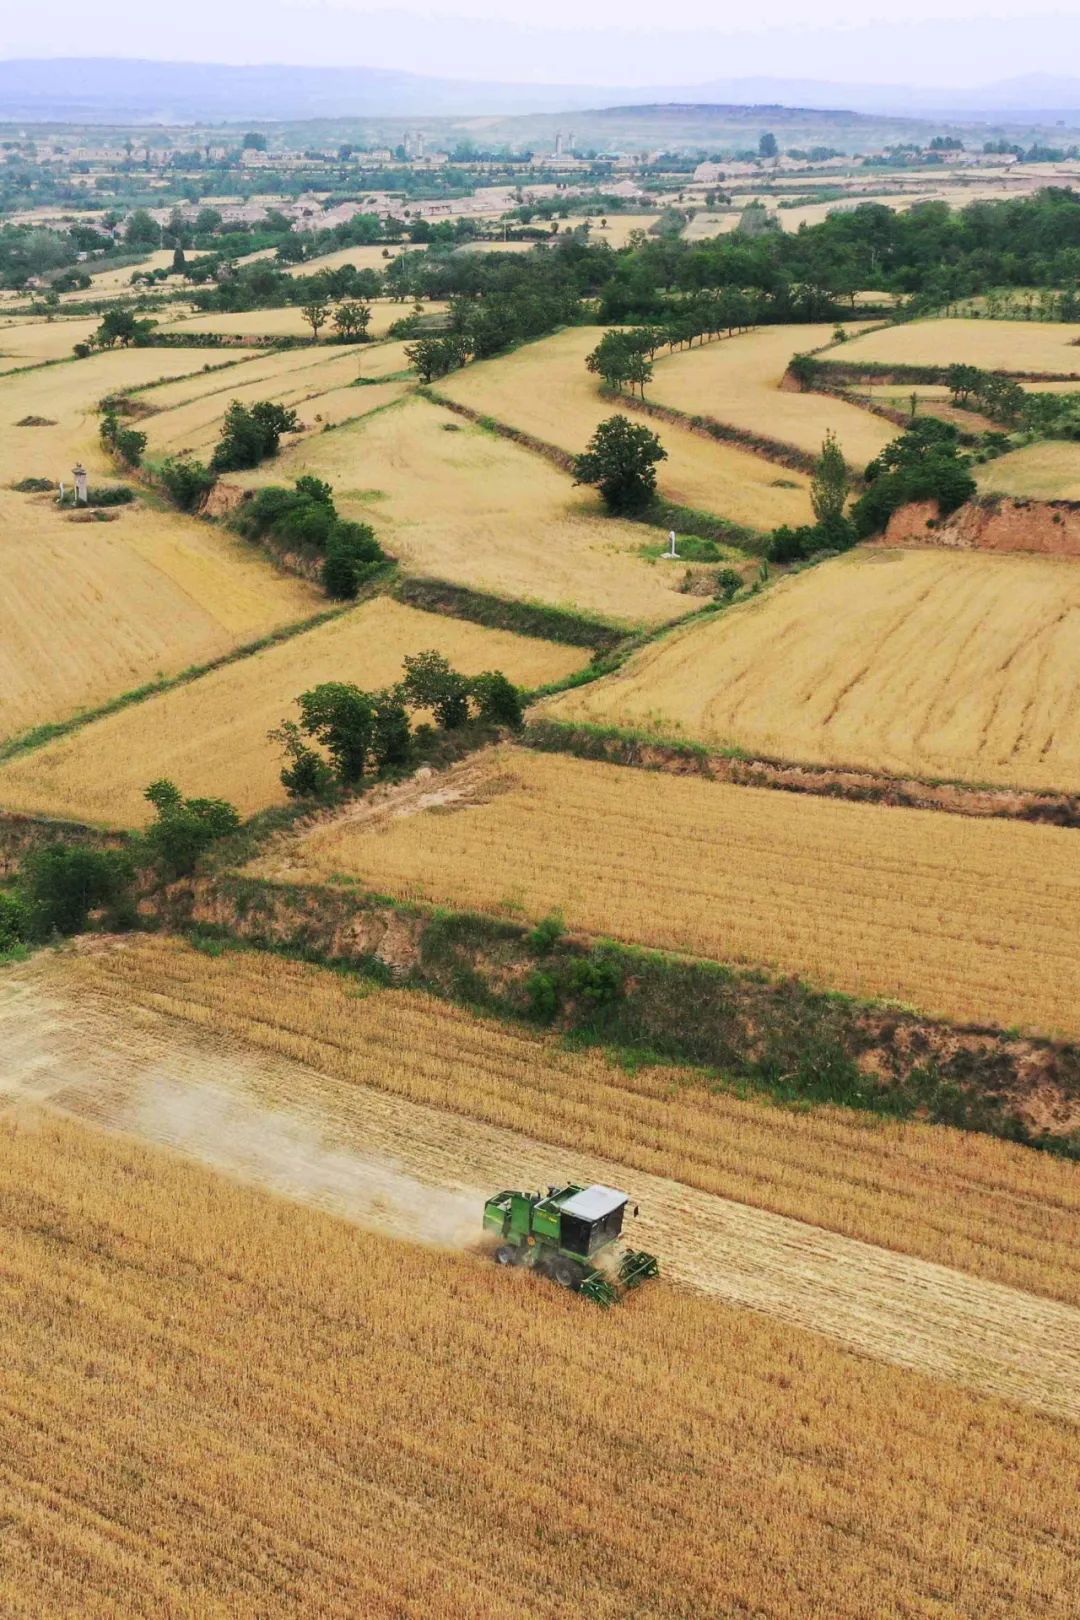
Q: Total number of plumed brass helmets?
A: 0